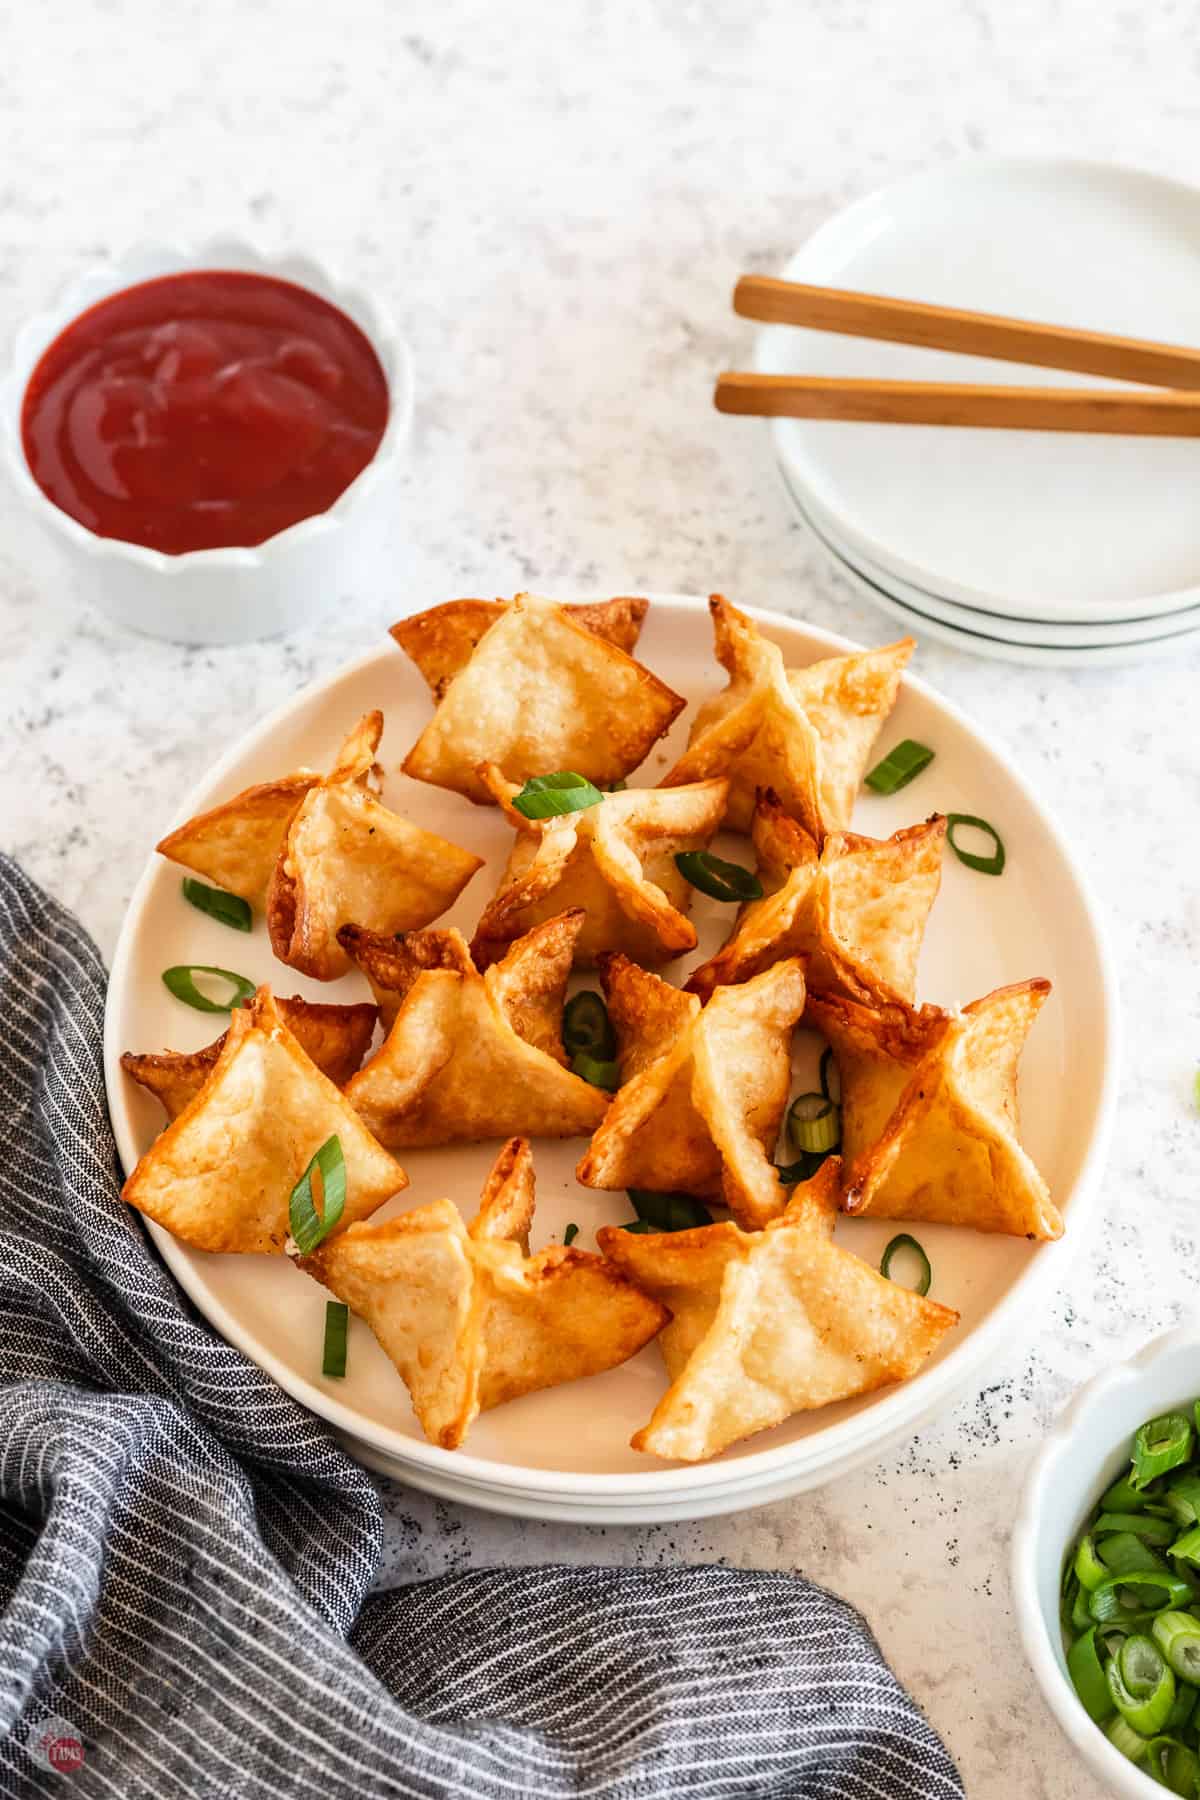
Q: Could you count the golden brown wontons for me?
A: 11